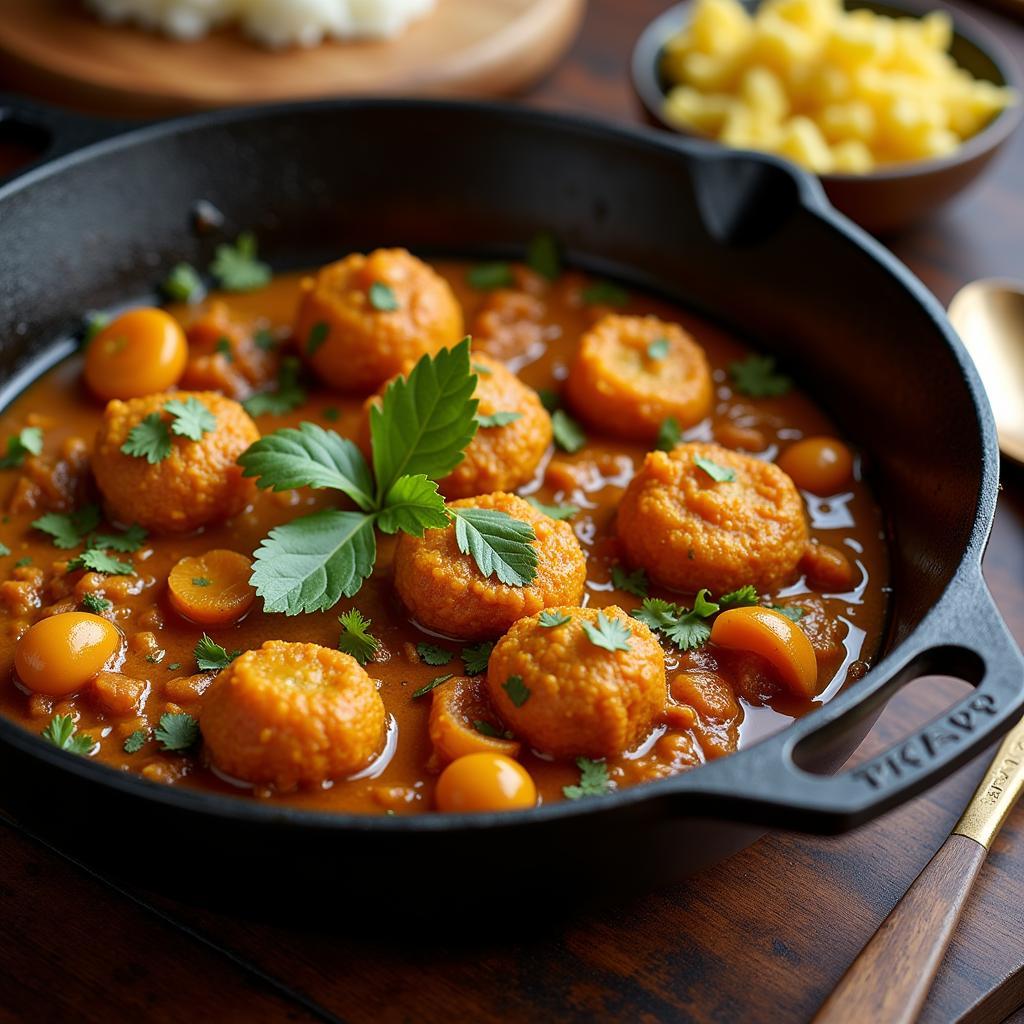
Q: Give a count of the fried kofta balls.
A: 8